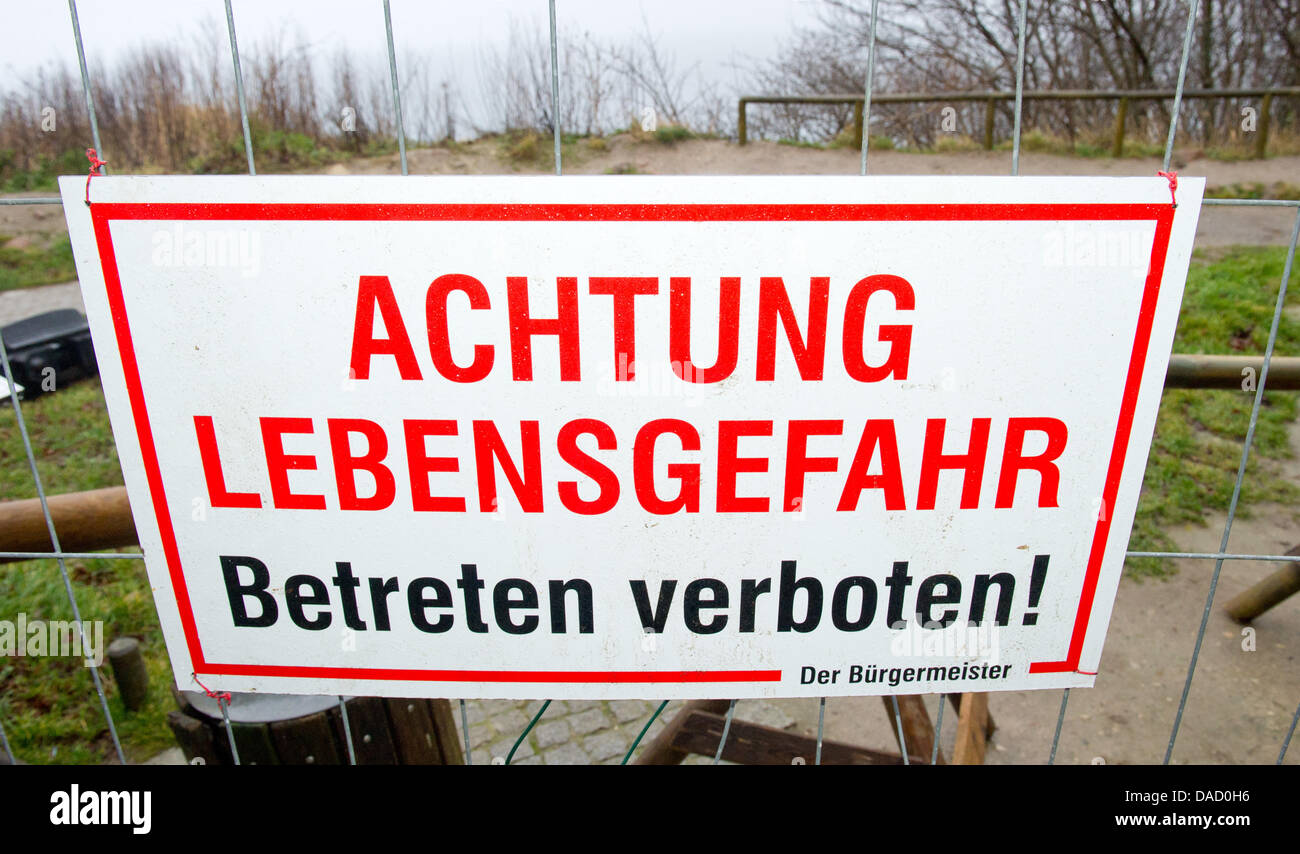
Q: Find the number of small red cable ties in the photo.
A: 4